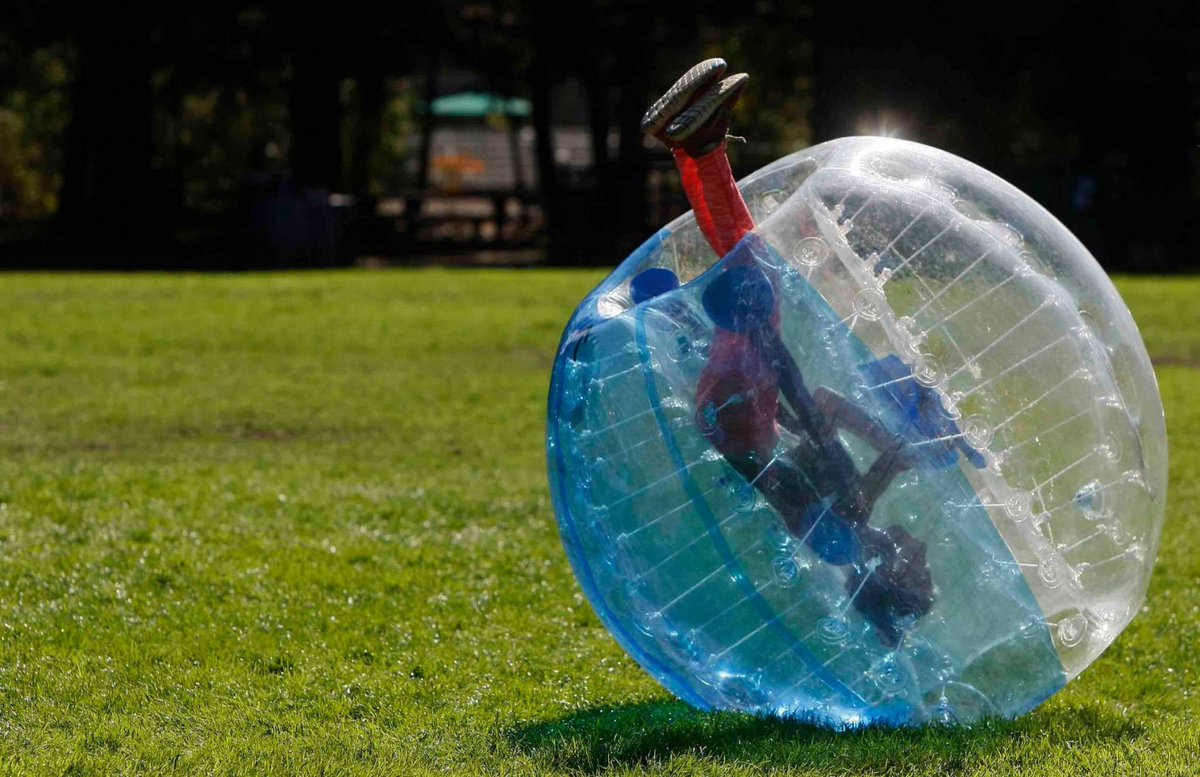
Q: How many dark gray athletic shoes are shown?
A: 2